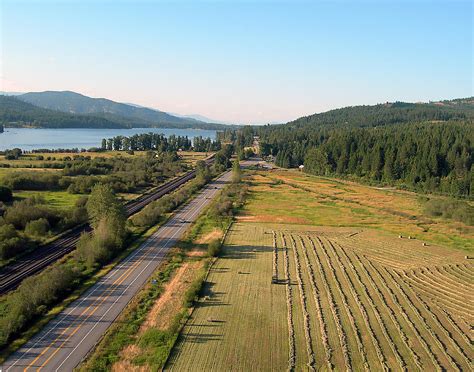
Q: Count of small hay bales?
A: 4